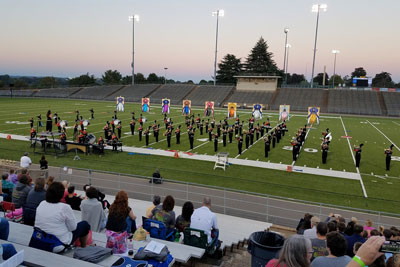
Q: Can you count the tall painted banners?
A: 9